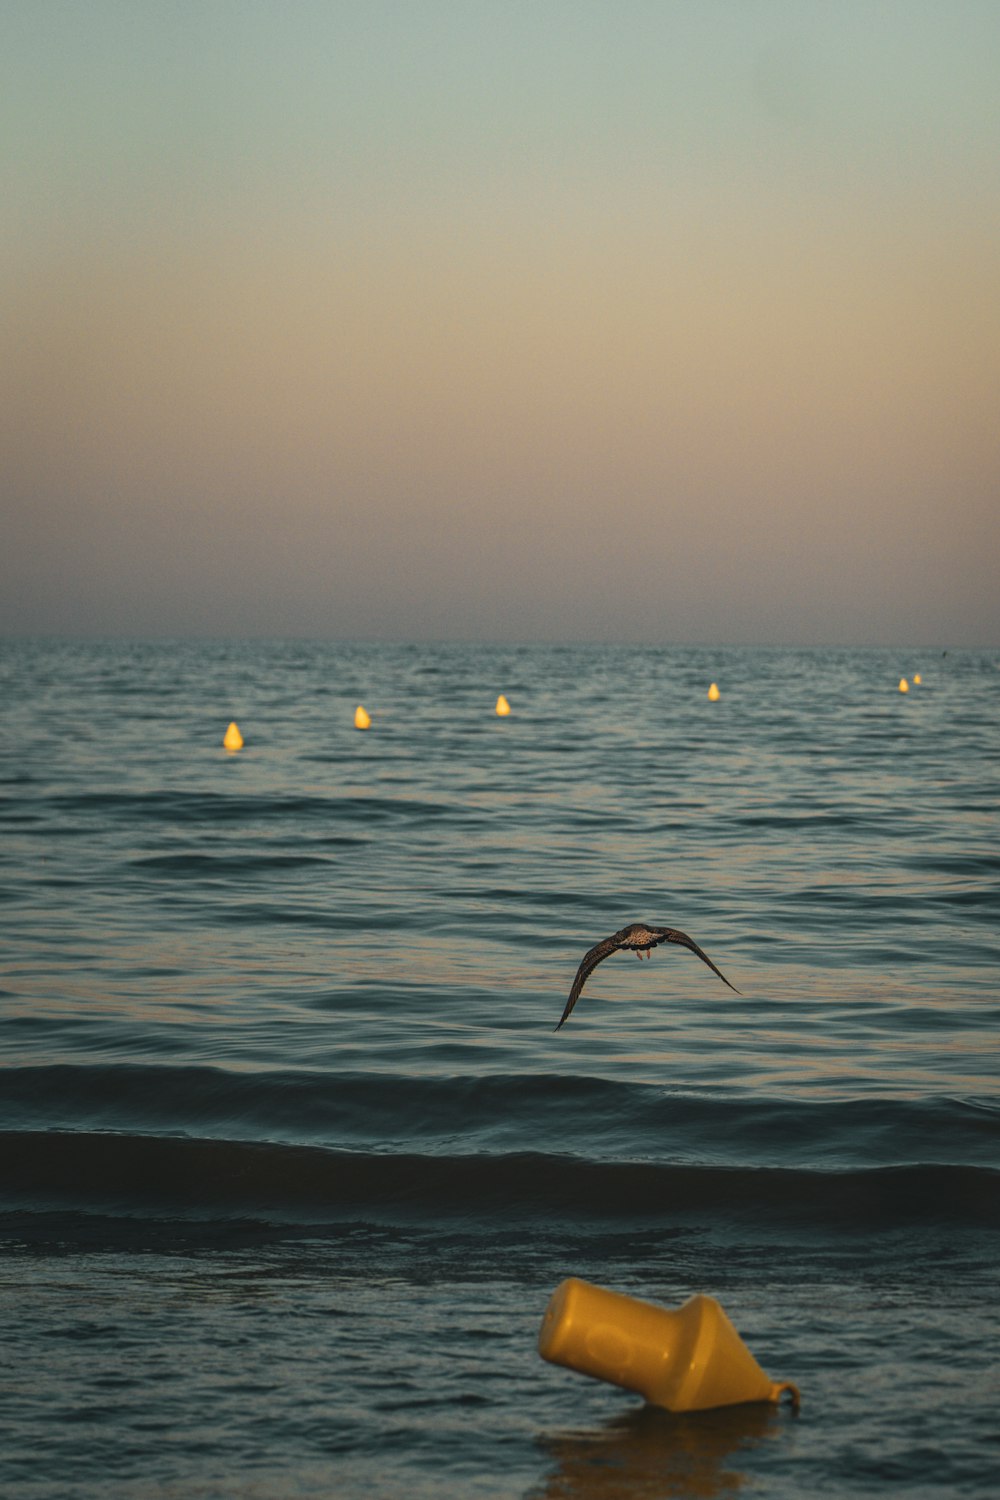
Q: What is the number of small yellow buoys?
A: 6